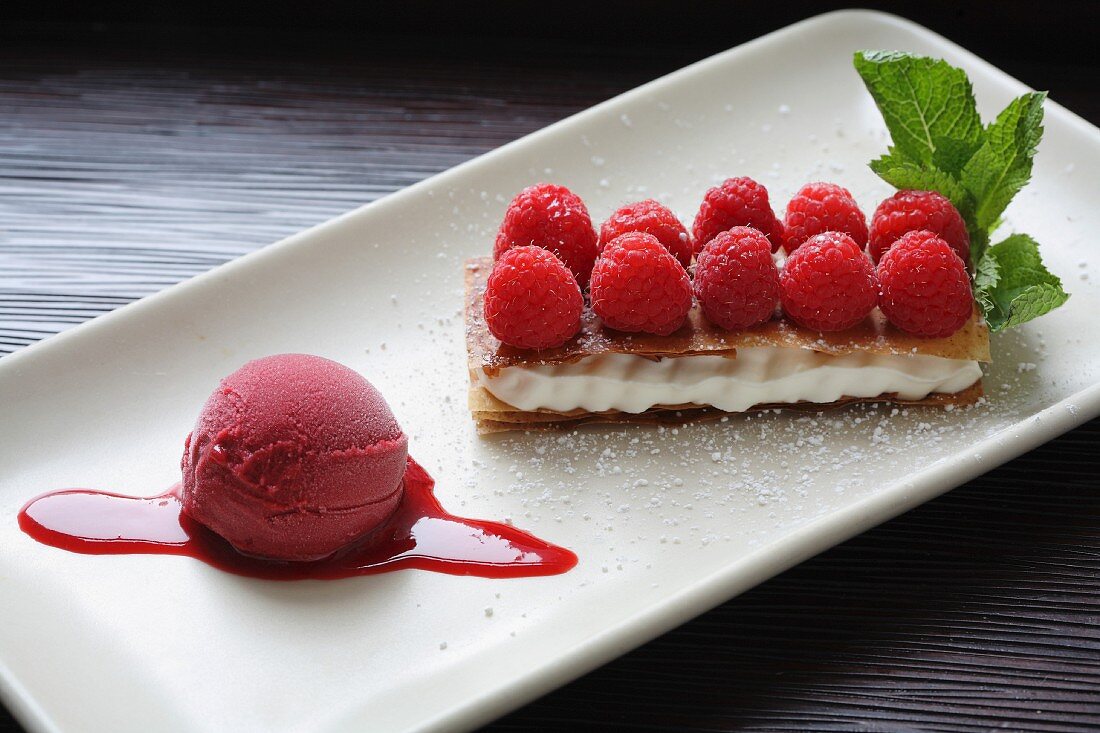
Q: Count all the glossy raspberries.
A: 10